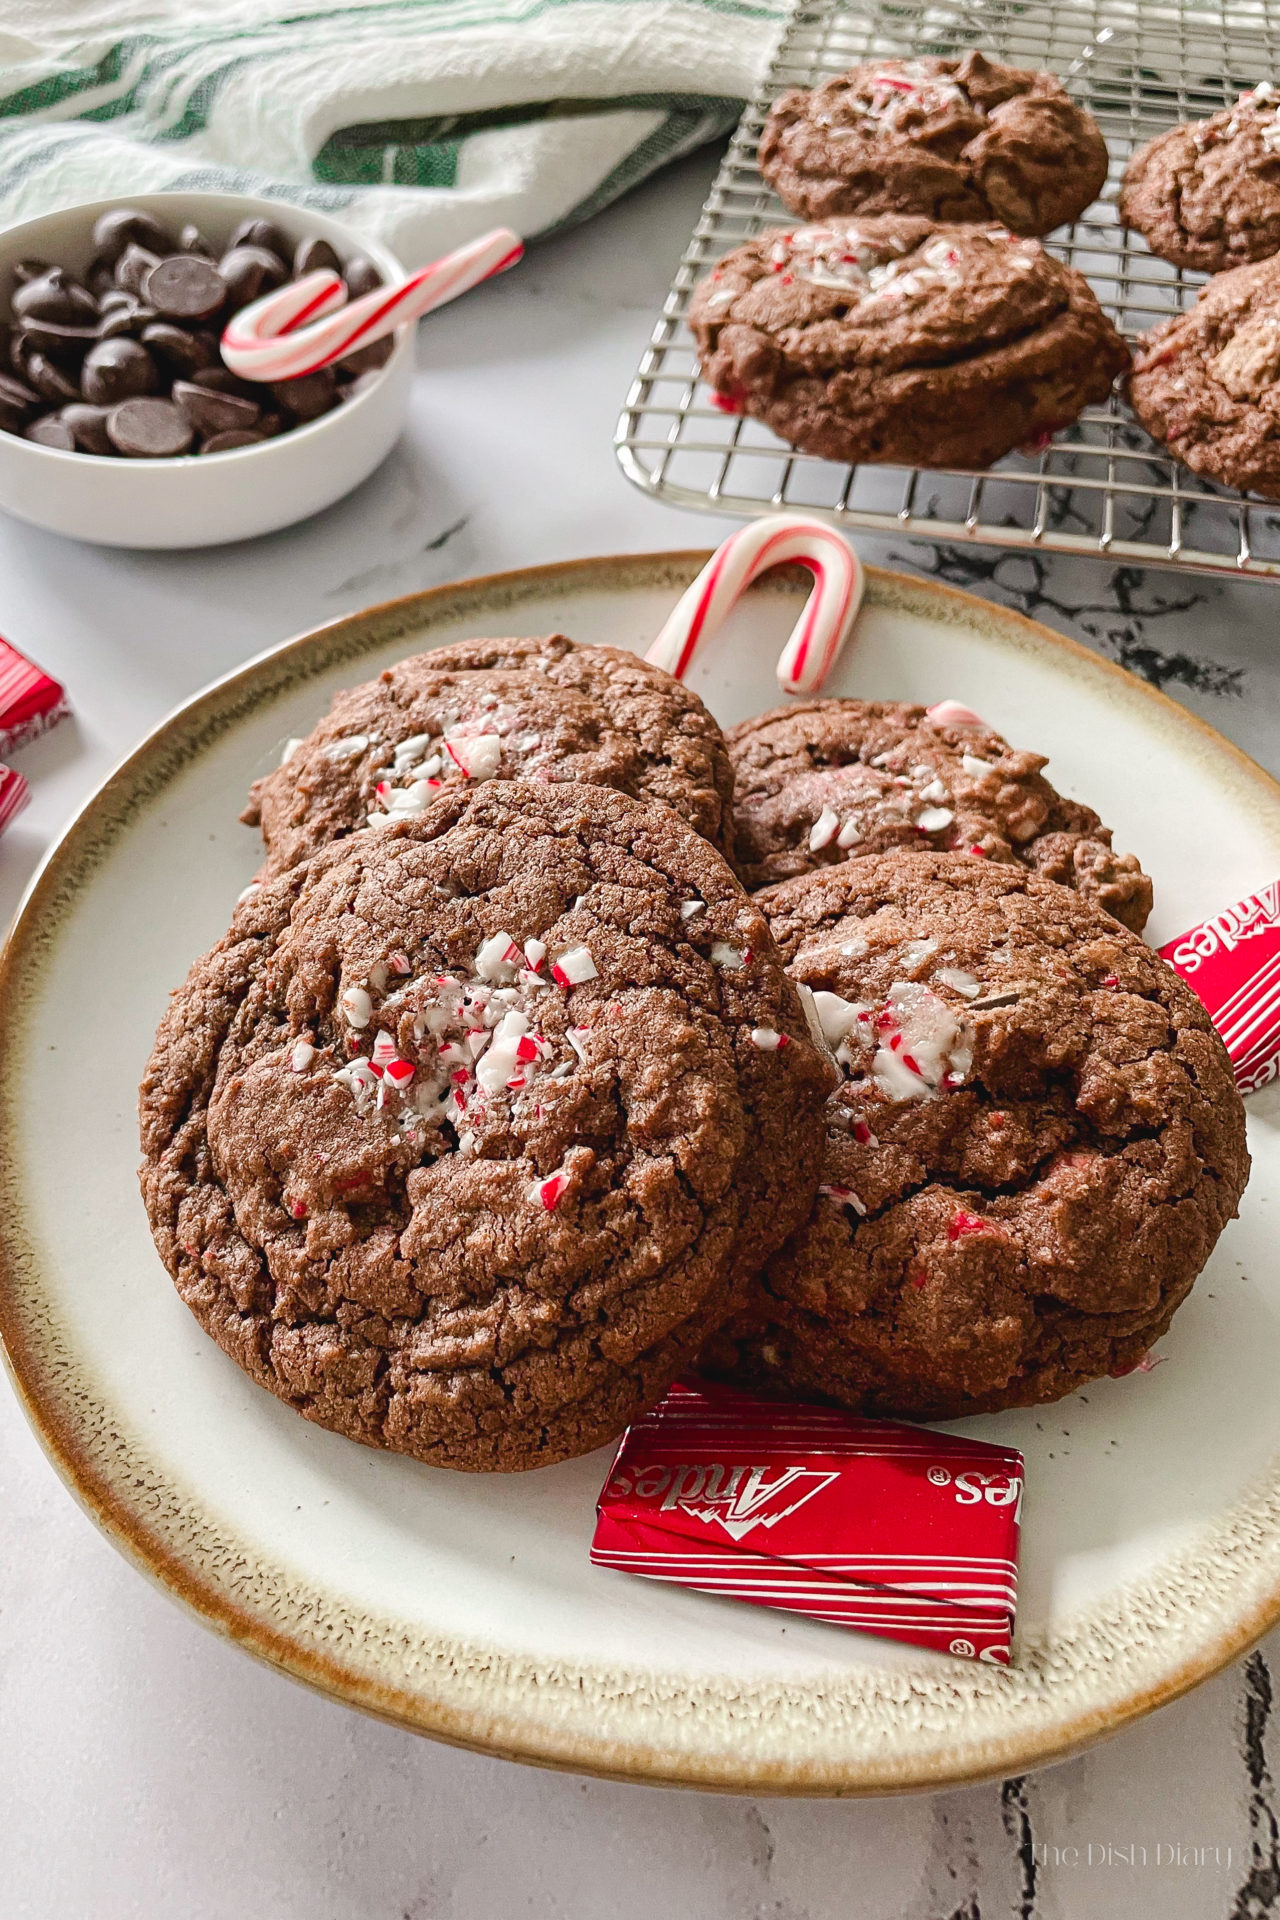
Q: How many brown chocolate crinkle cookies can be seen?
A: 8